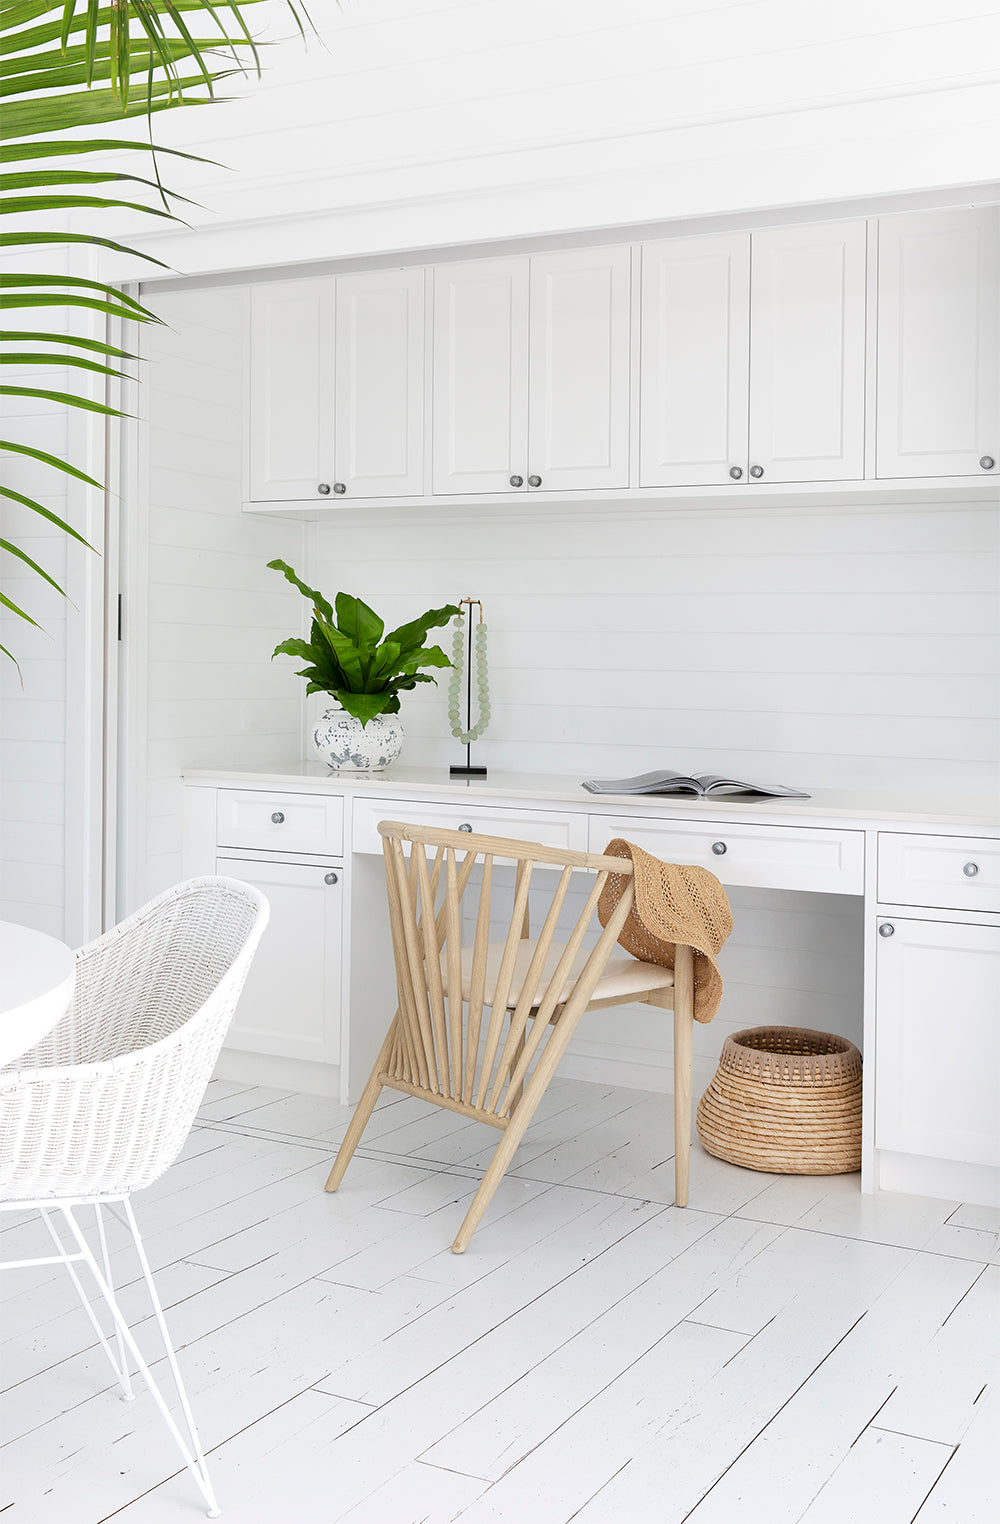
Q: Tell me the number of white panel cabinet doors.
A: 9